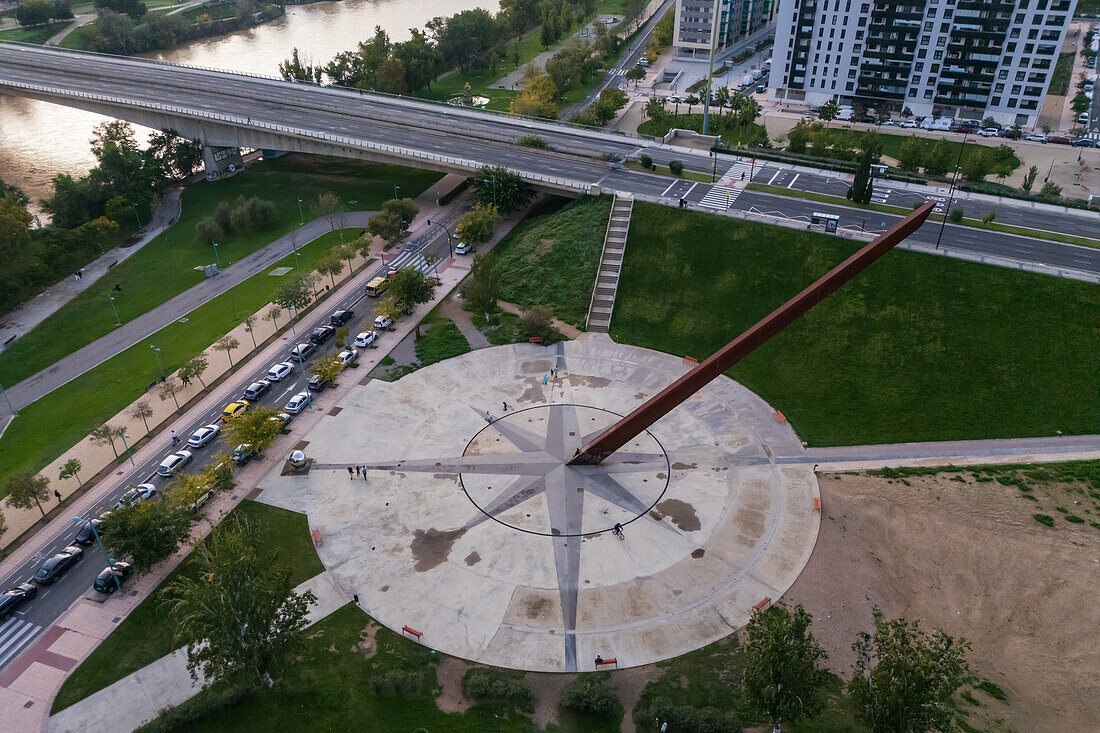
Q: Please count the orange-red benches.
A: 8